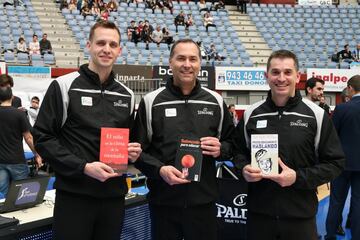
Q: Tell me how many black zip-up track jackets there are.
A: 3